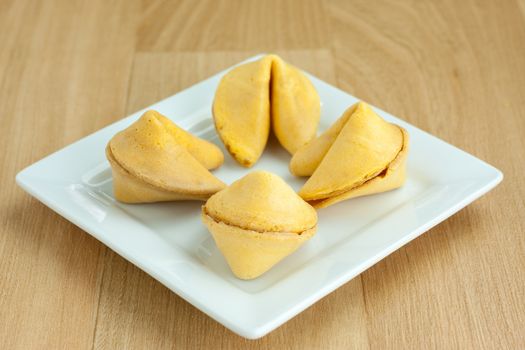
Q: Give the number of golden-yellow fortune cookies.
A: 4